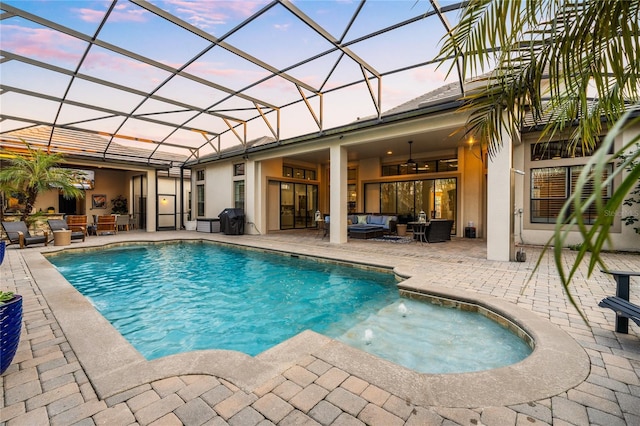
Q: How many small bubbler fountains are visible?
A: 2